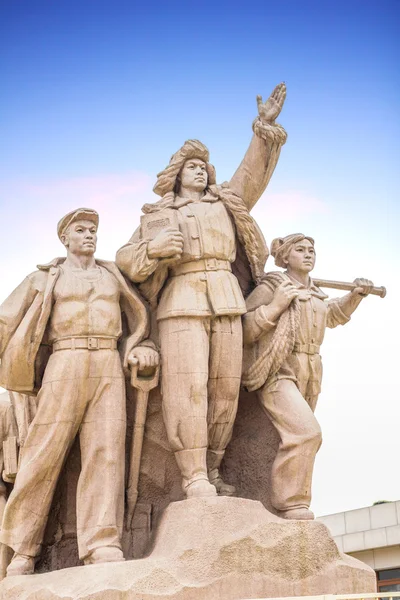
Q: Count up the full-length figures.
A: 3